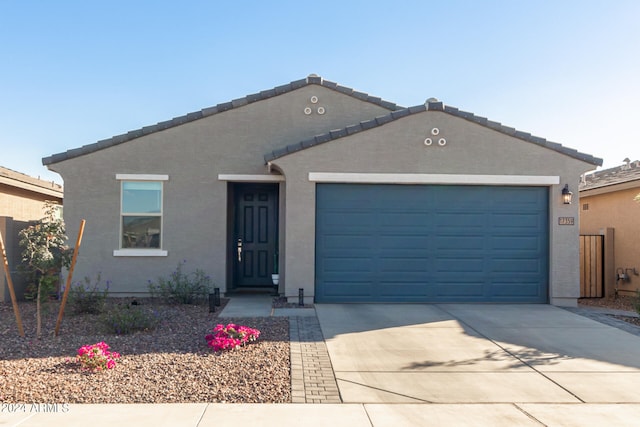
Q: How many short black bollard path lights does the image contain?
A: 3